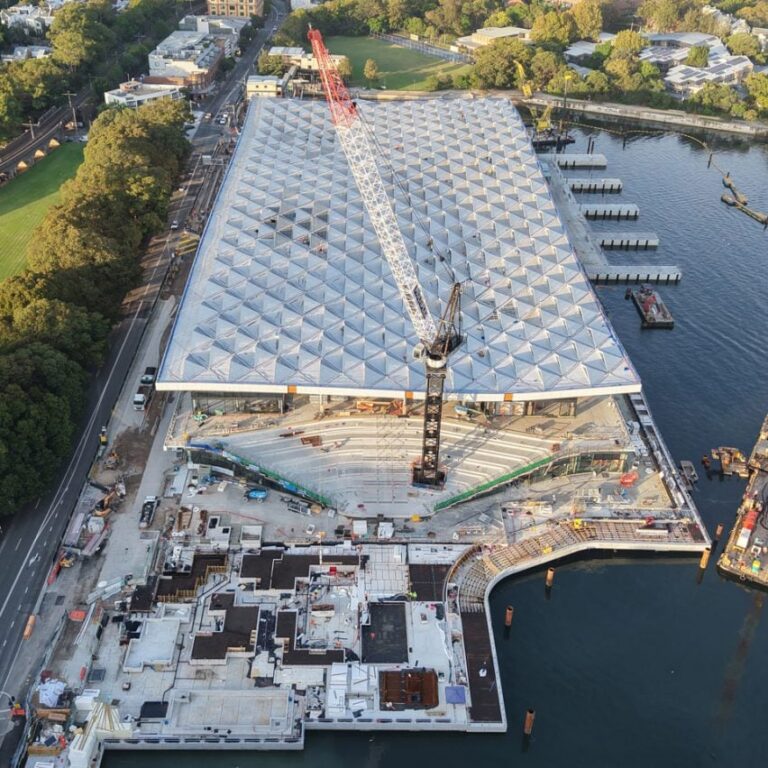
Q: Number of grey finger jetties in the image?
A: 5